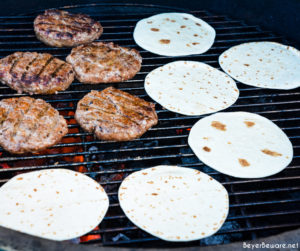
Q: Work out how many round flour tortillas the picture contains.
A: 6